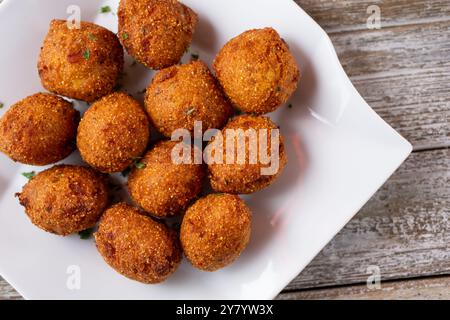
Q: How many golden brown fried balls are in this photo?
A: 11